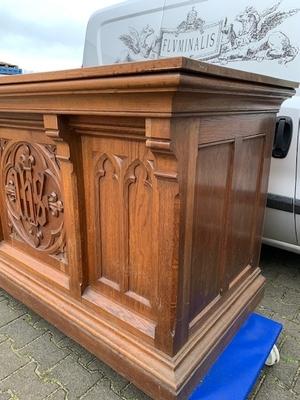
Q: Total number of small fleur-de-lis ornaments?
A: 4